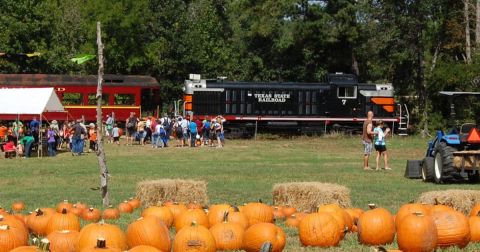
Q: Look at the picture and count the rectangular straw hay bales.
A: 3